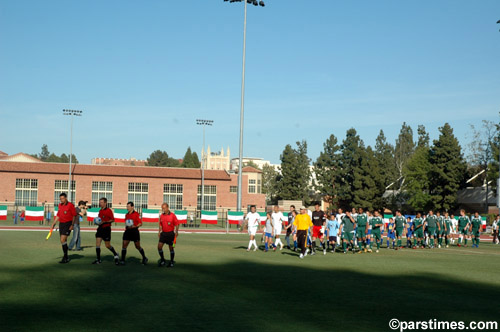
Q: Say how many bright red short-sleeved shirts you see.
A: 4